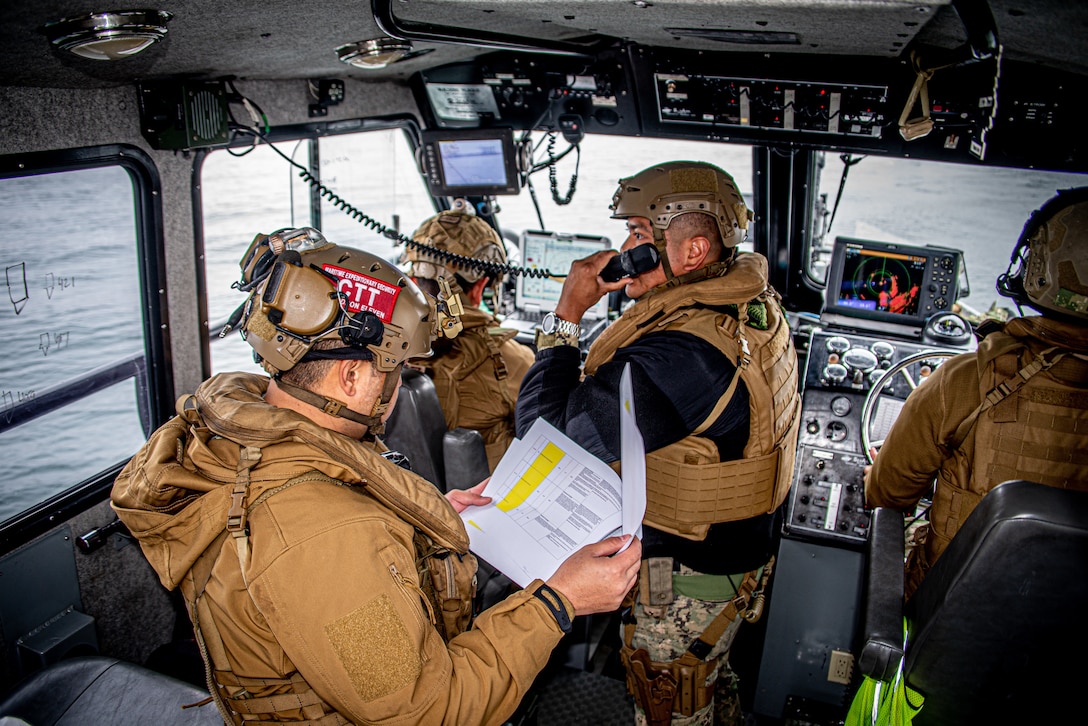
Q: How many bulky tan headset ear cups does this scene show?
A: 2